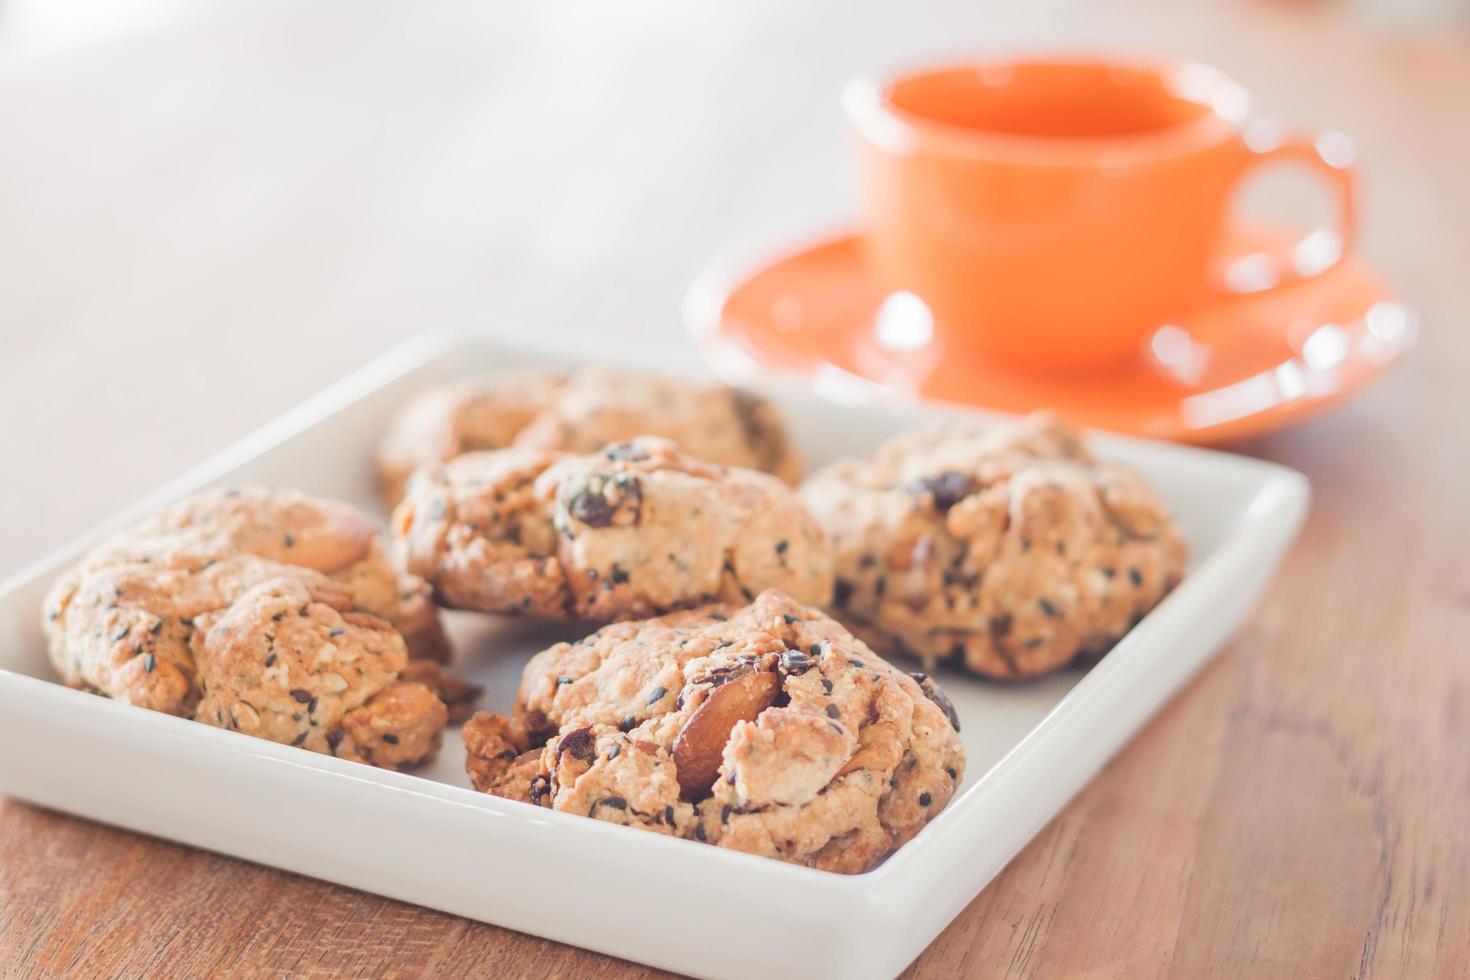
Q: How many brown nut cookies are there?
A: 5